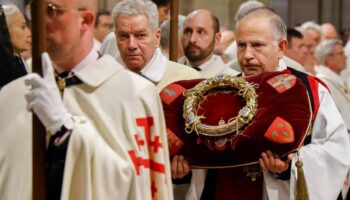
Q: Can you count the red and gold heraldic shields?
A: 4